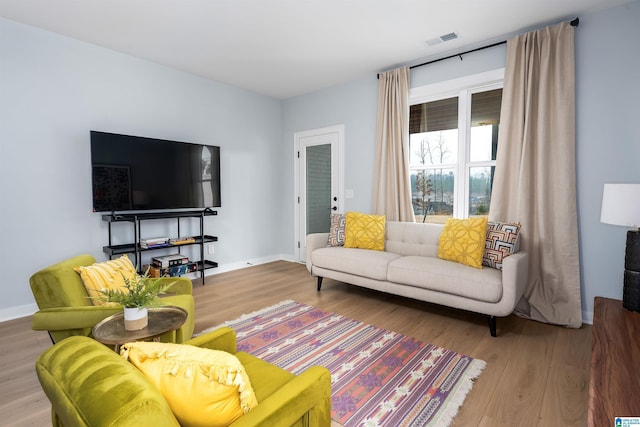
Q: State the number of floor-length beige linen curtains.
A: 2